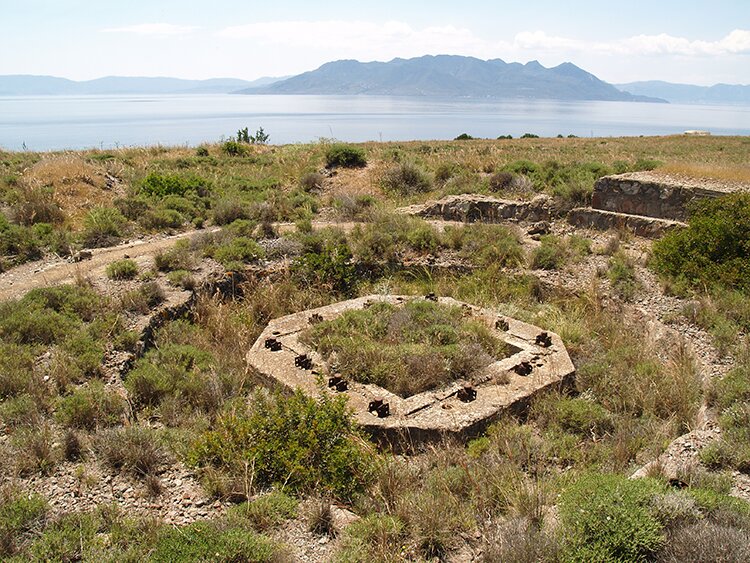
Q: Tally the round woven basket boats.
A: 0